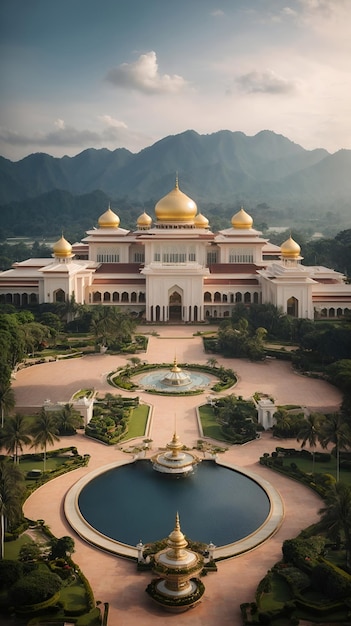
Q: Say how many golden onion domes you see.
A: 7